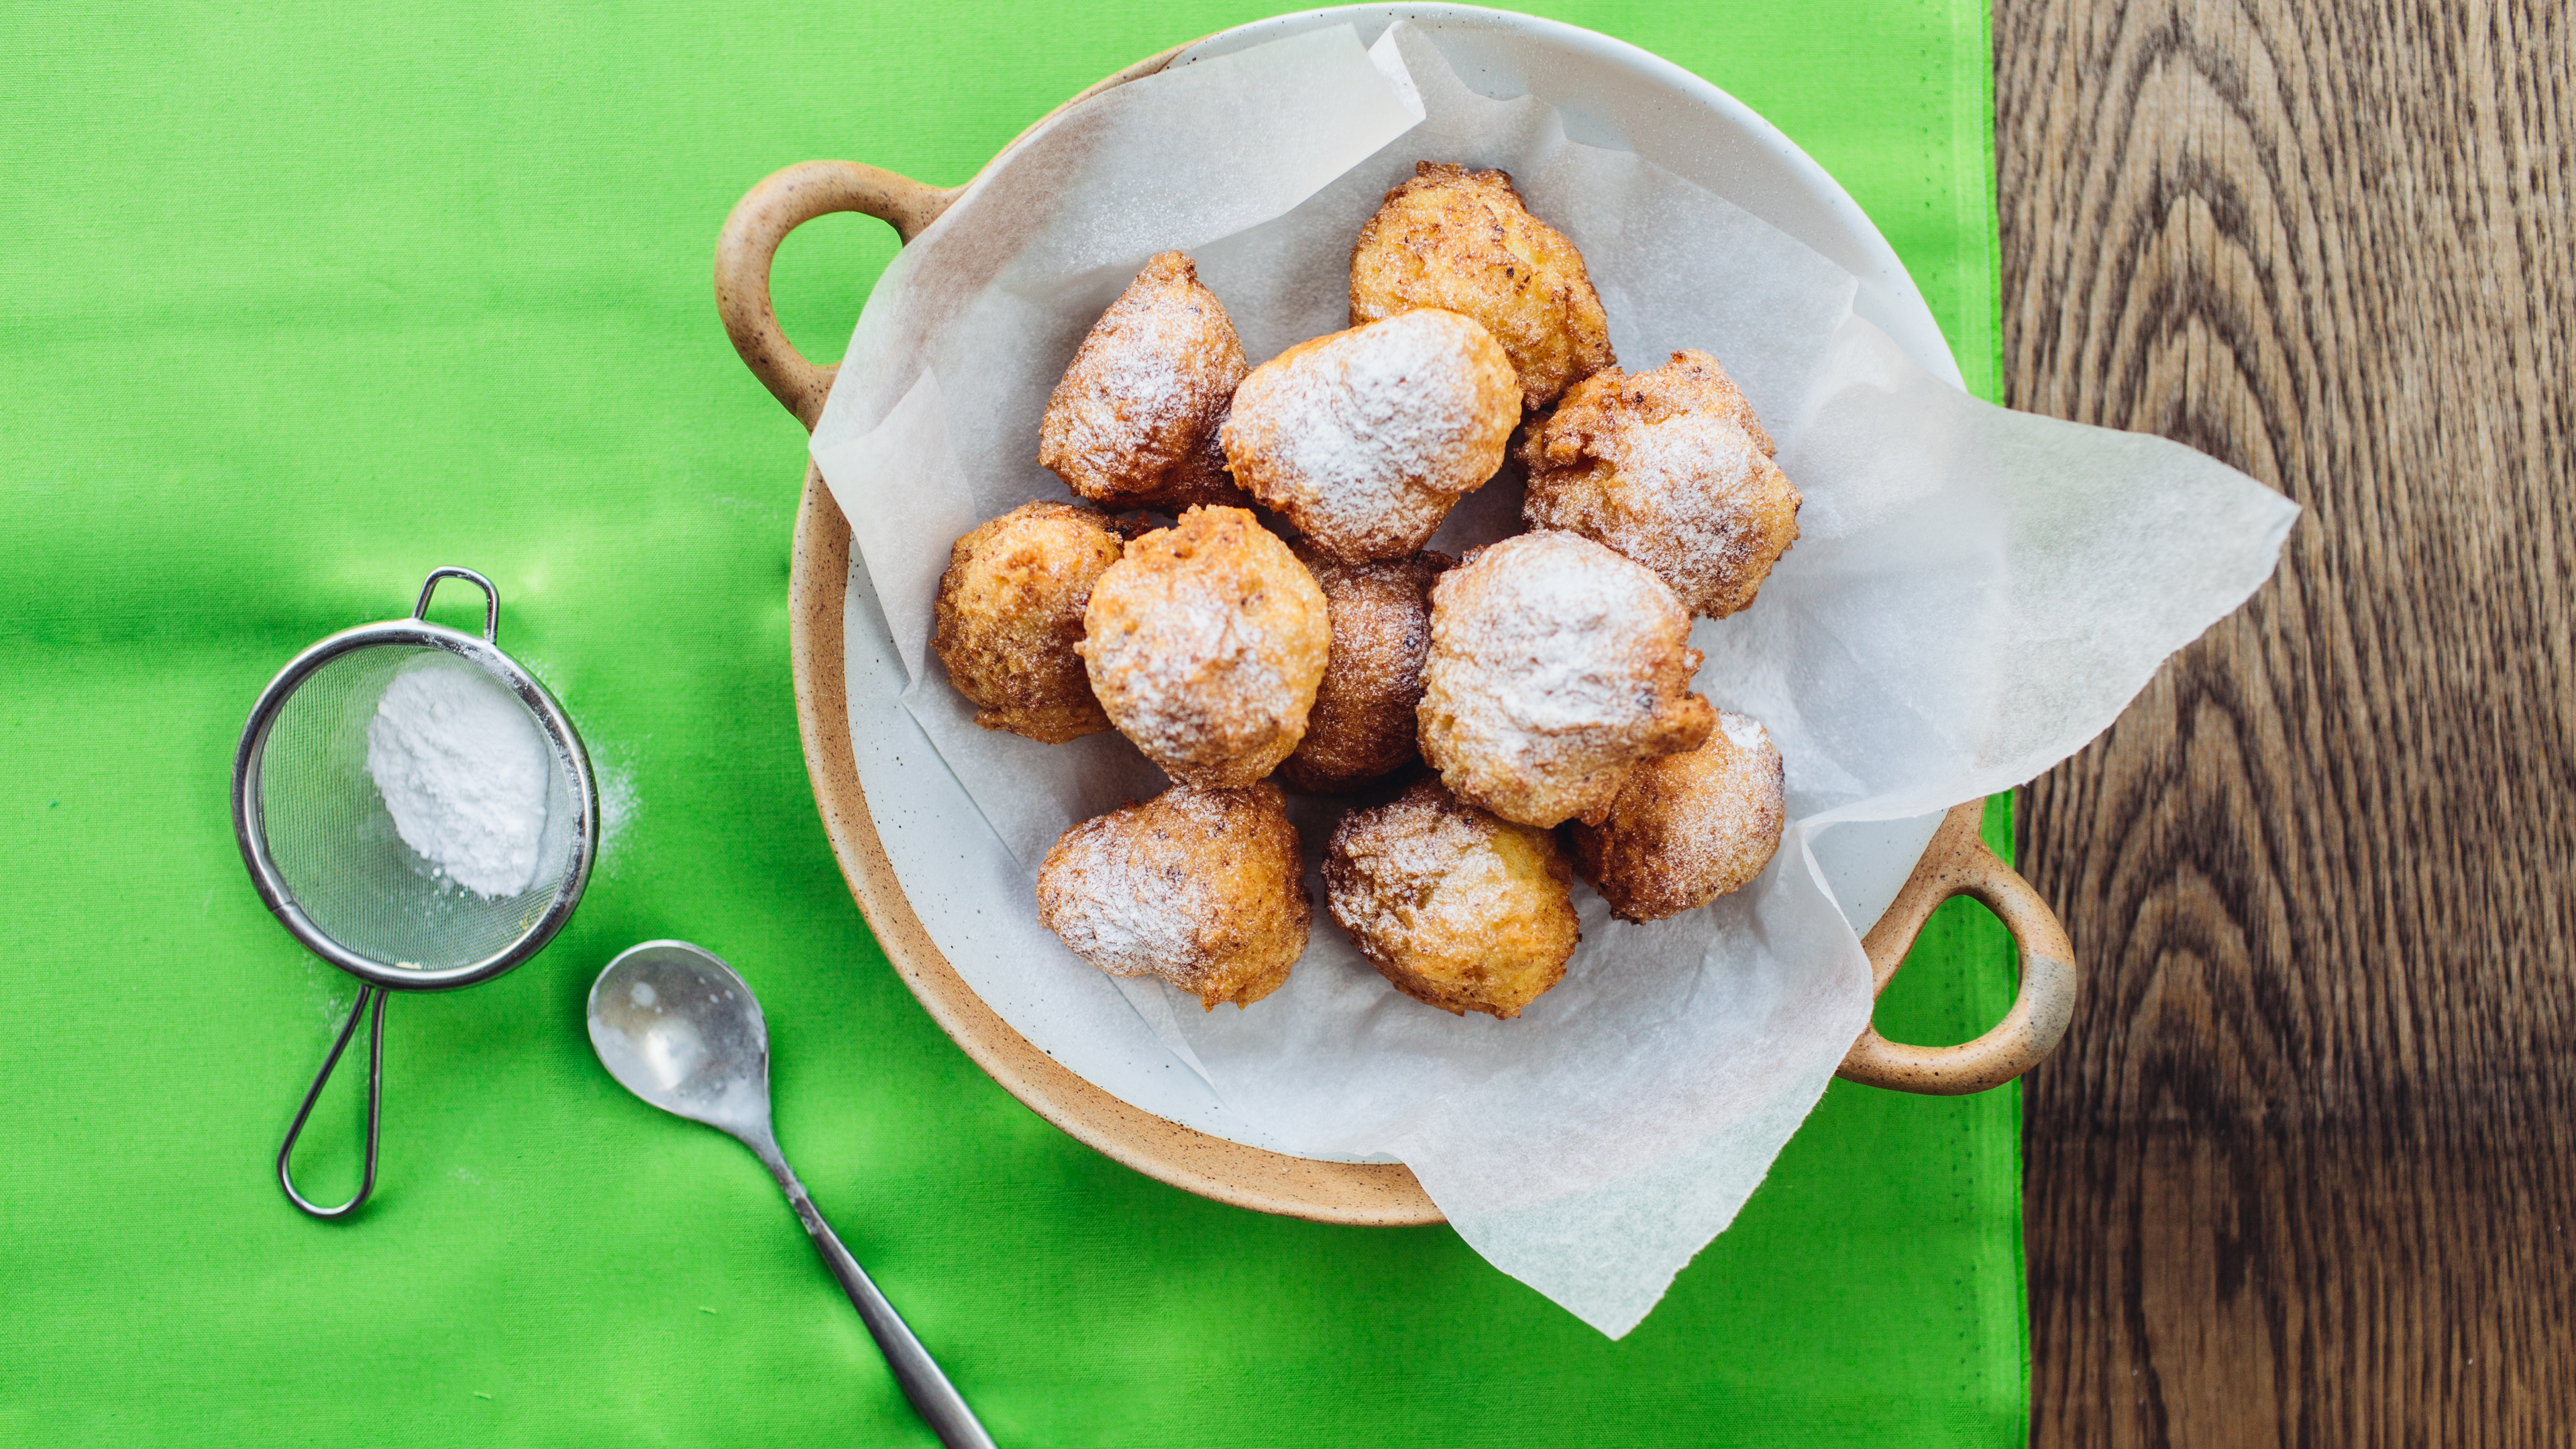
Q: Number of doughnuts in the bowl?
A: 11